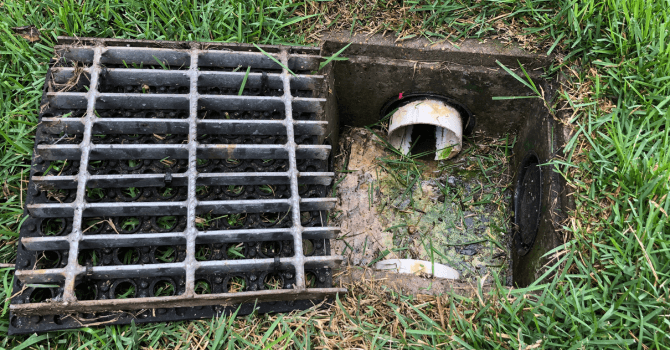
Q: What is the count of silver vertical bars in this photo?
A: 3